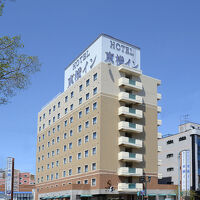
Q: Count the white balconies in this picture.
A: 8